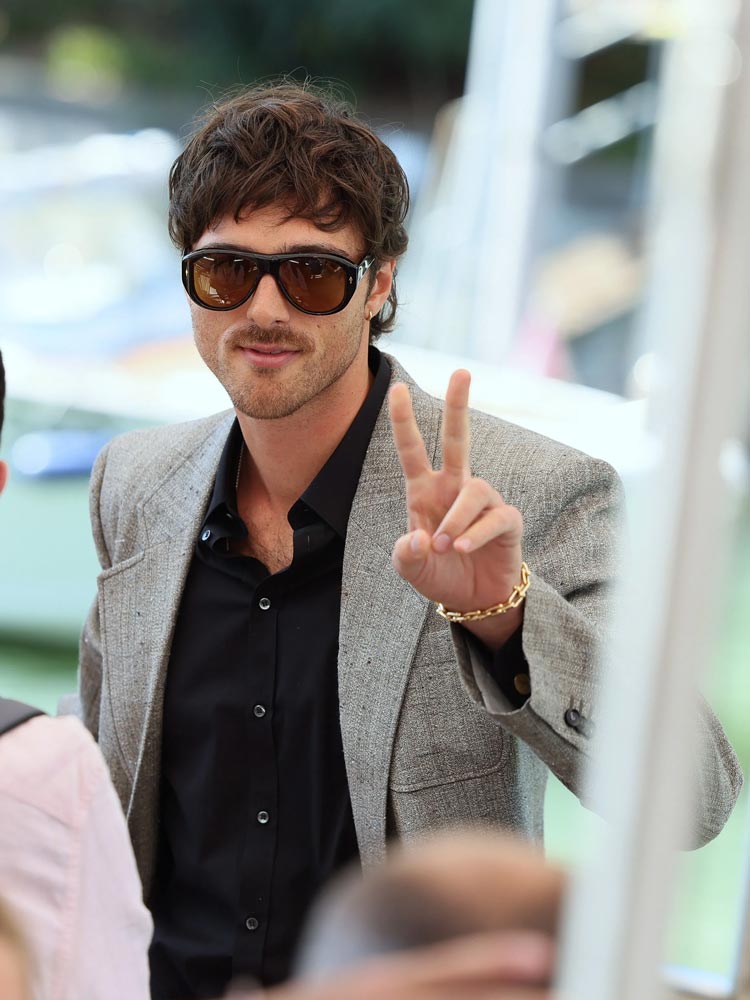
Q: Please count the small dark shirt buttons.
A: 5